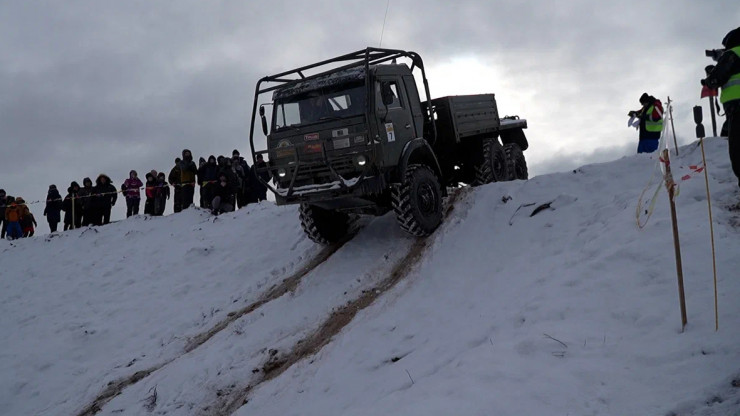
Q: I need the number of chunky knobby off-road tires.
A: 4